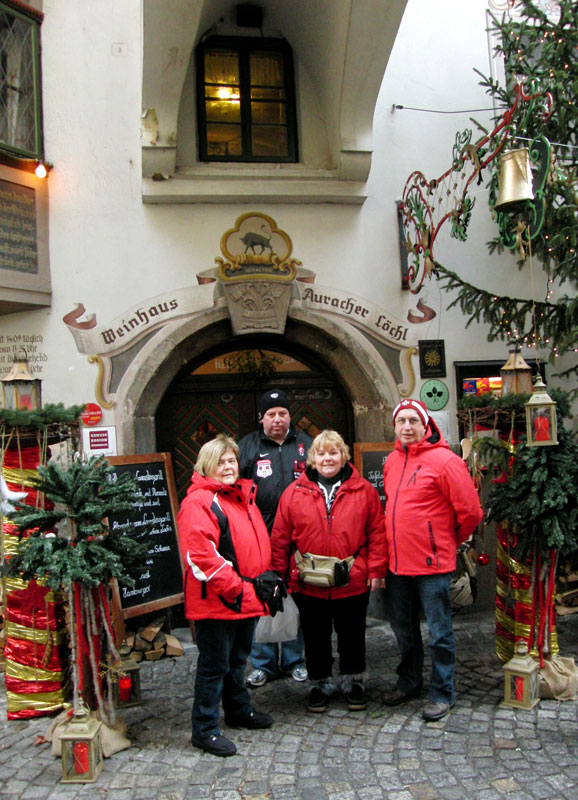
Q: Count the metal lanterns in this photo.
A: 6